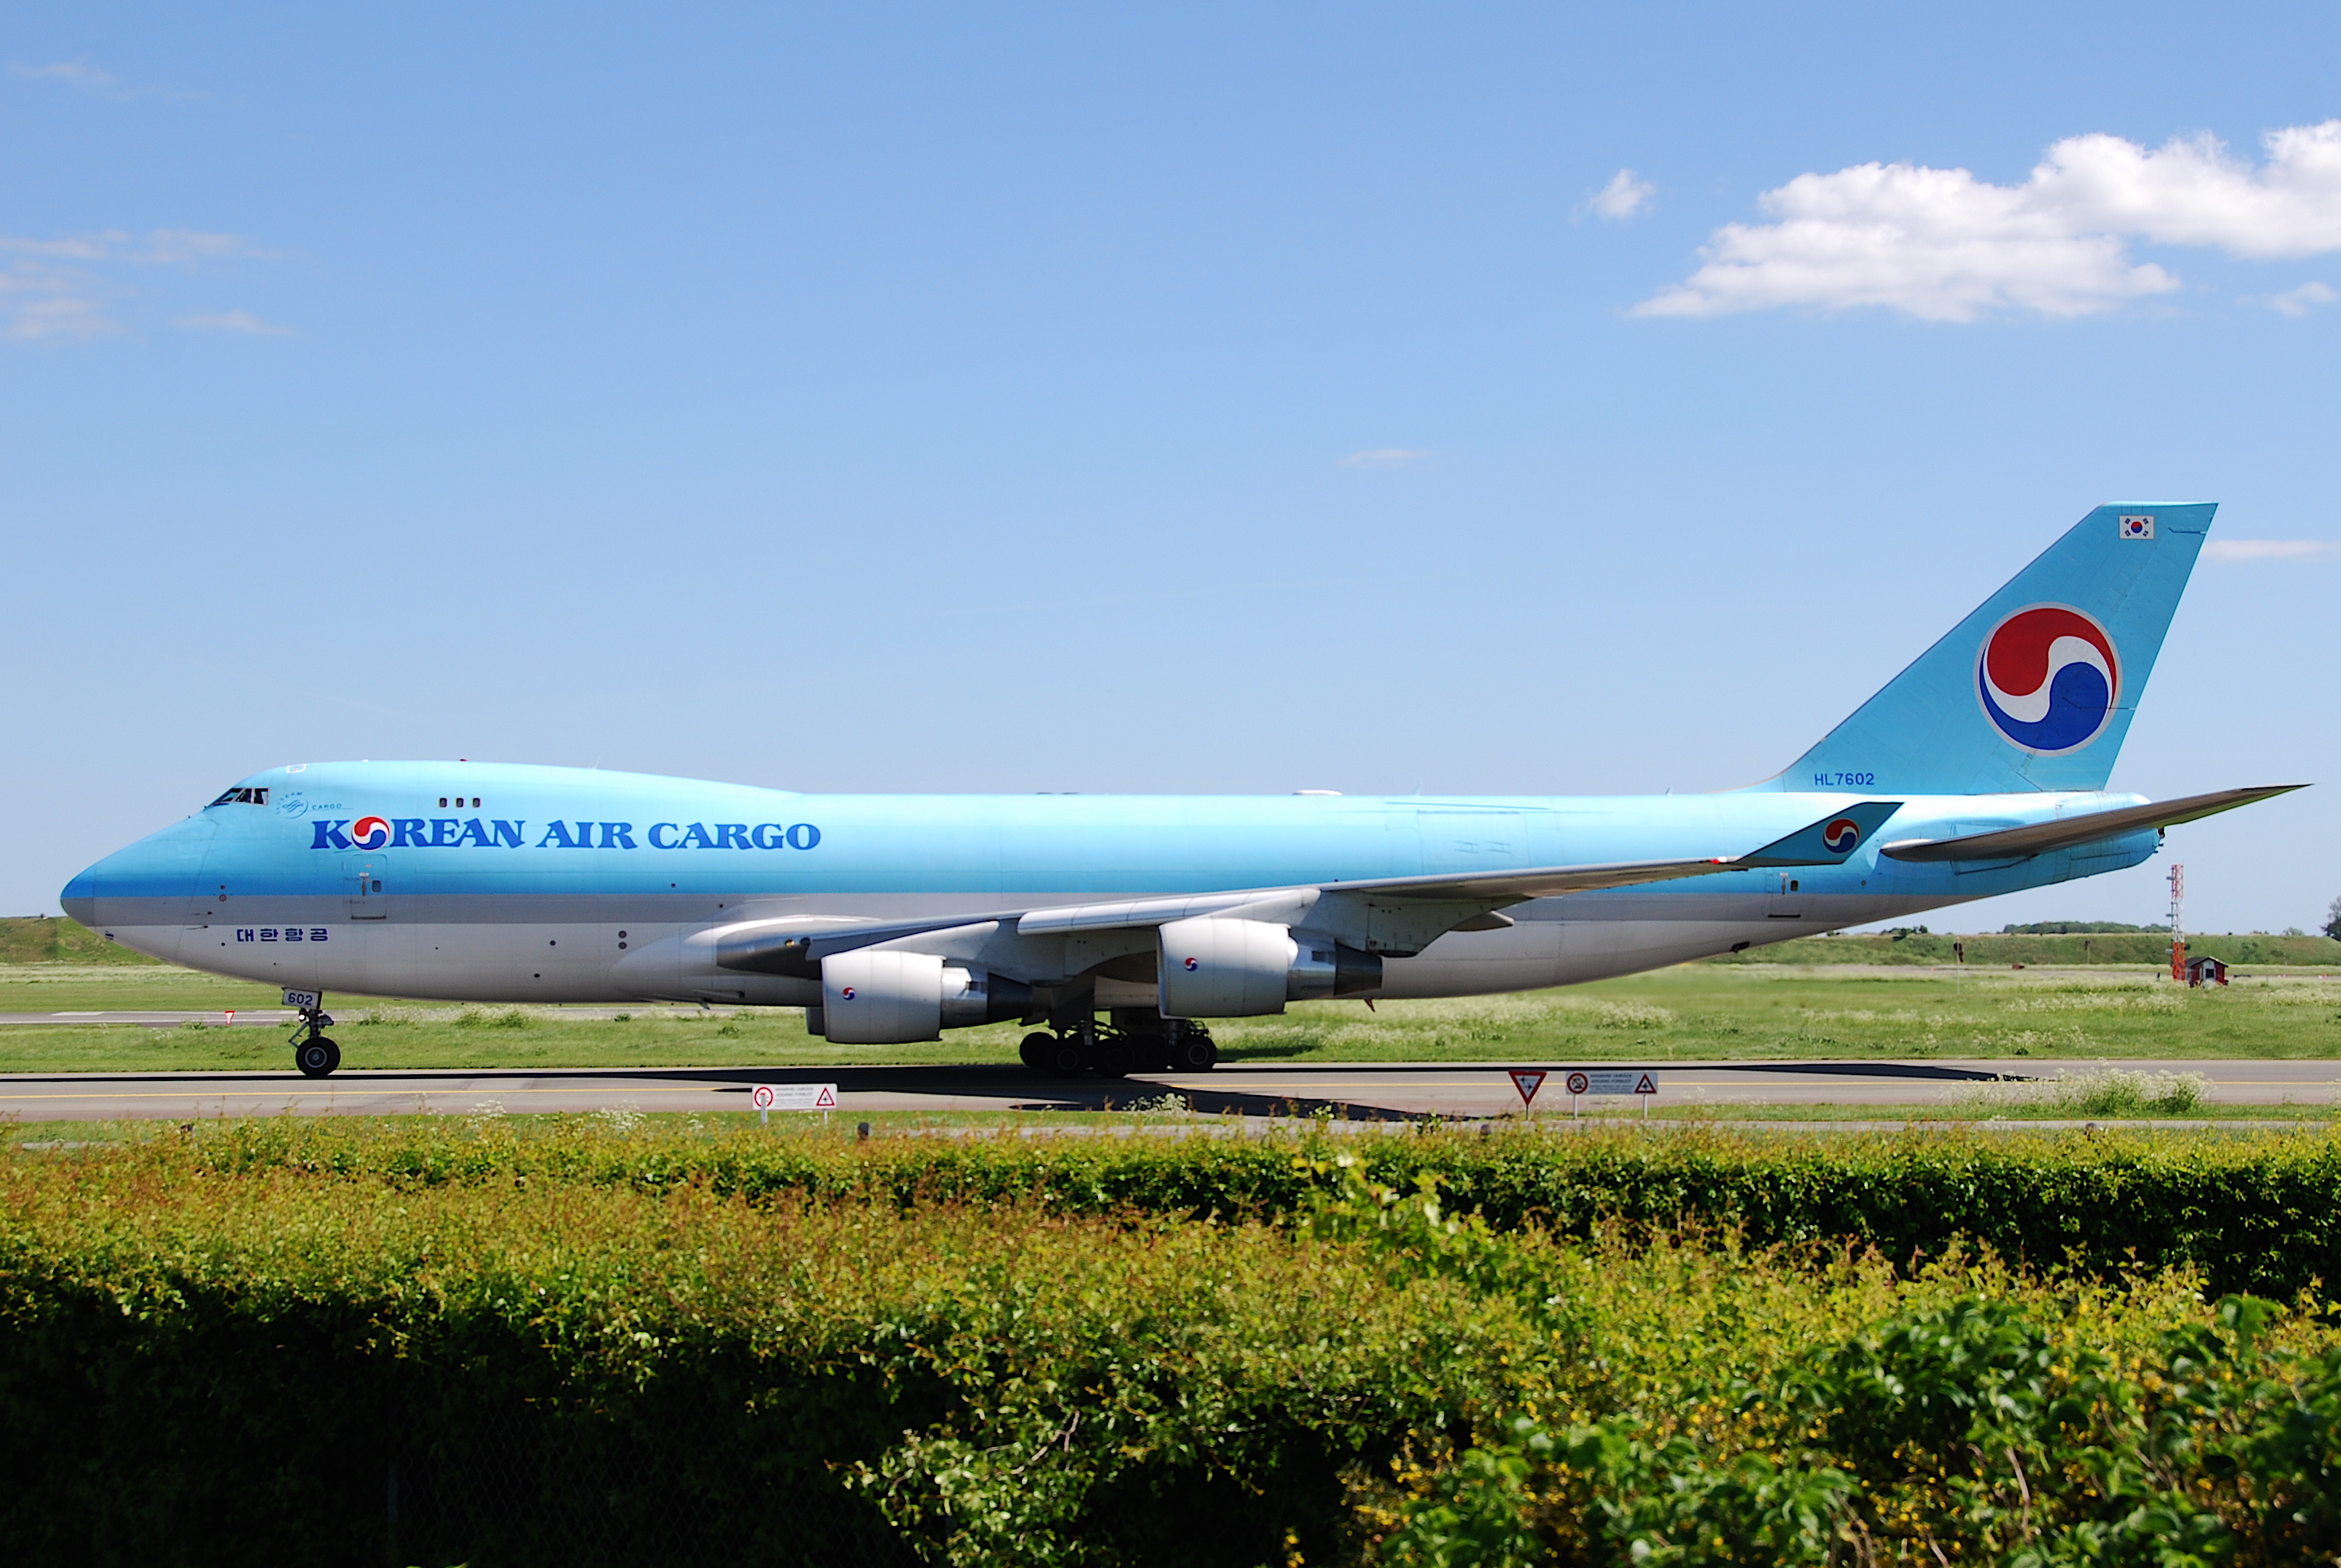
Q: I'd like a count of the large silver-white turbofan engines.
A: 2